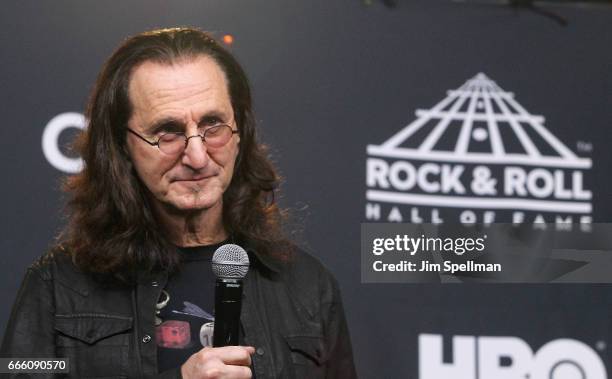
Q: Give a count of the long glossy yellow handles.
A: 0